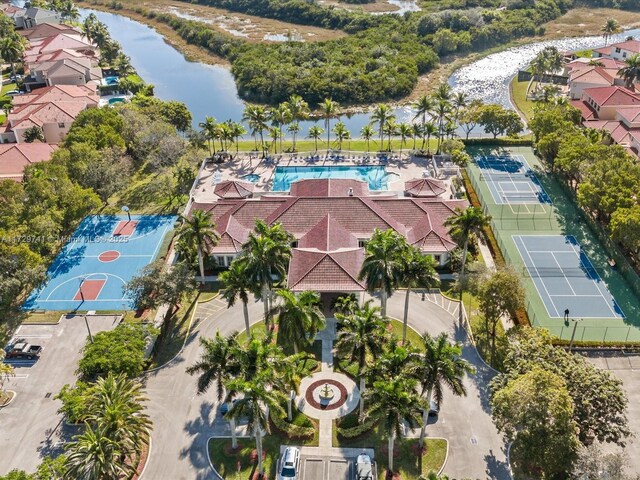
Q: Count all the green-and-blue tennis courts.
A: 2